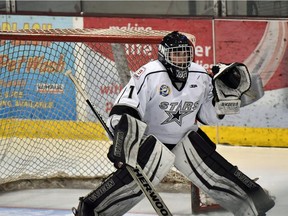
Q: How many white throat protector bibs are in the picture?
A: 0